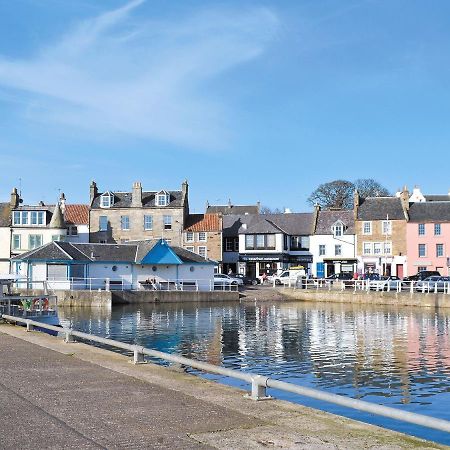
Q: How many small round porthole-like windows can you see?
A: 3